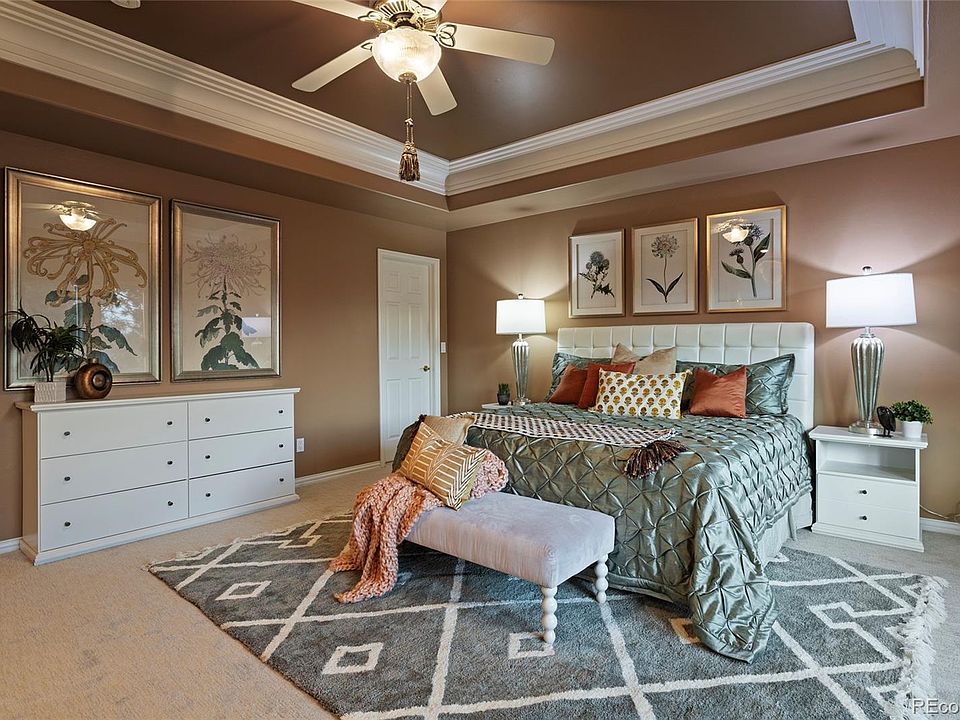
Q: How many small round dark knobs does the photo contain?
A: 14